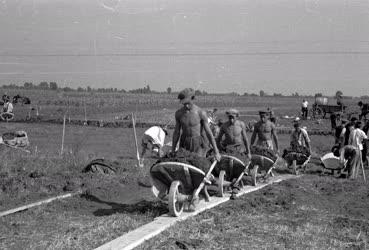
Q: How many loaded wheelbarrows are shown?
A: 4